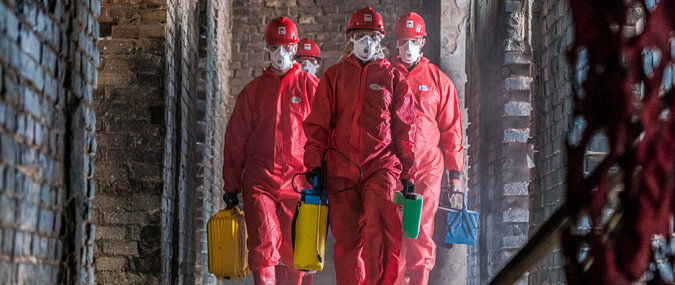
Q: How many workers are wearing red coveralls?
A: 4